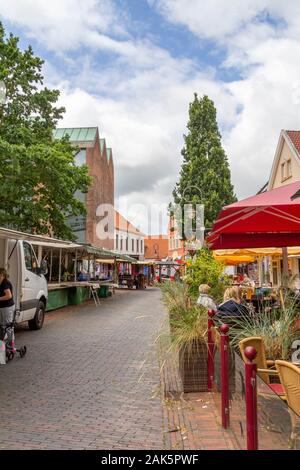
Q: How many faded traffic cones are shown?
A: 0